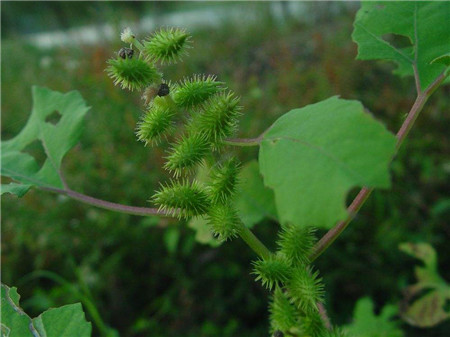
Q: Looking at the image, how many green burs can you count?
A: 14